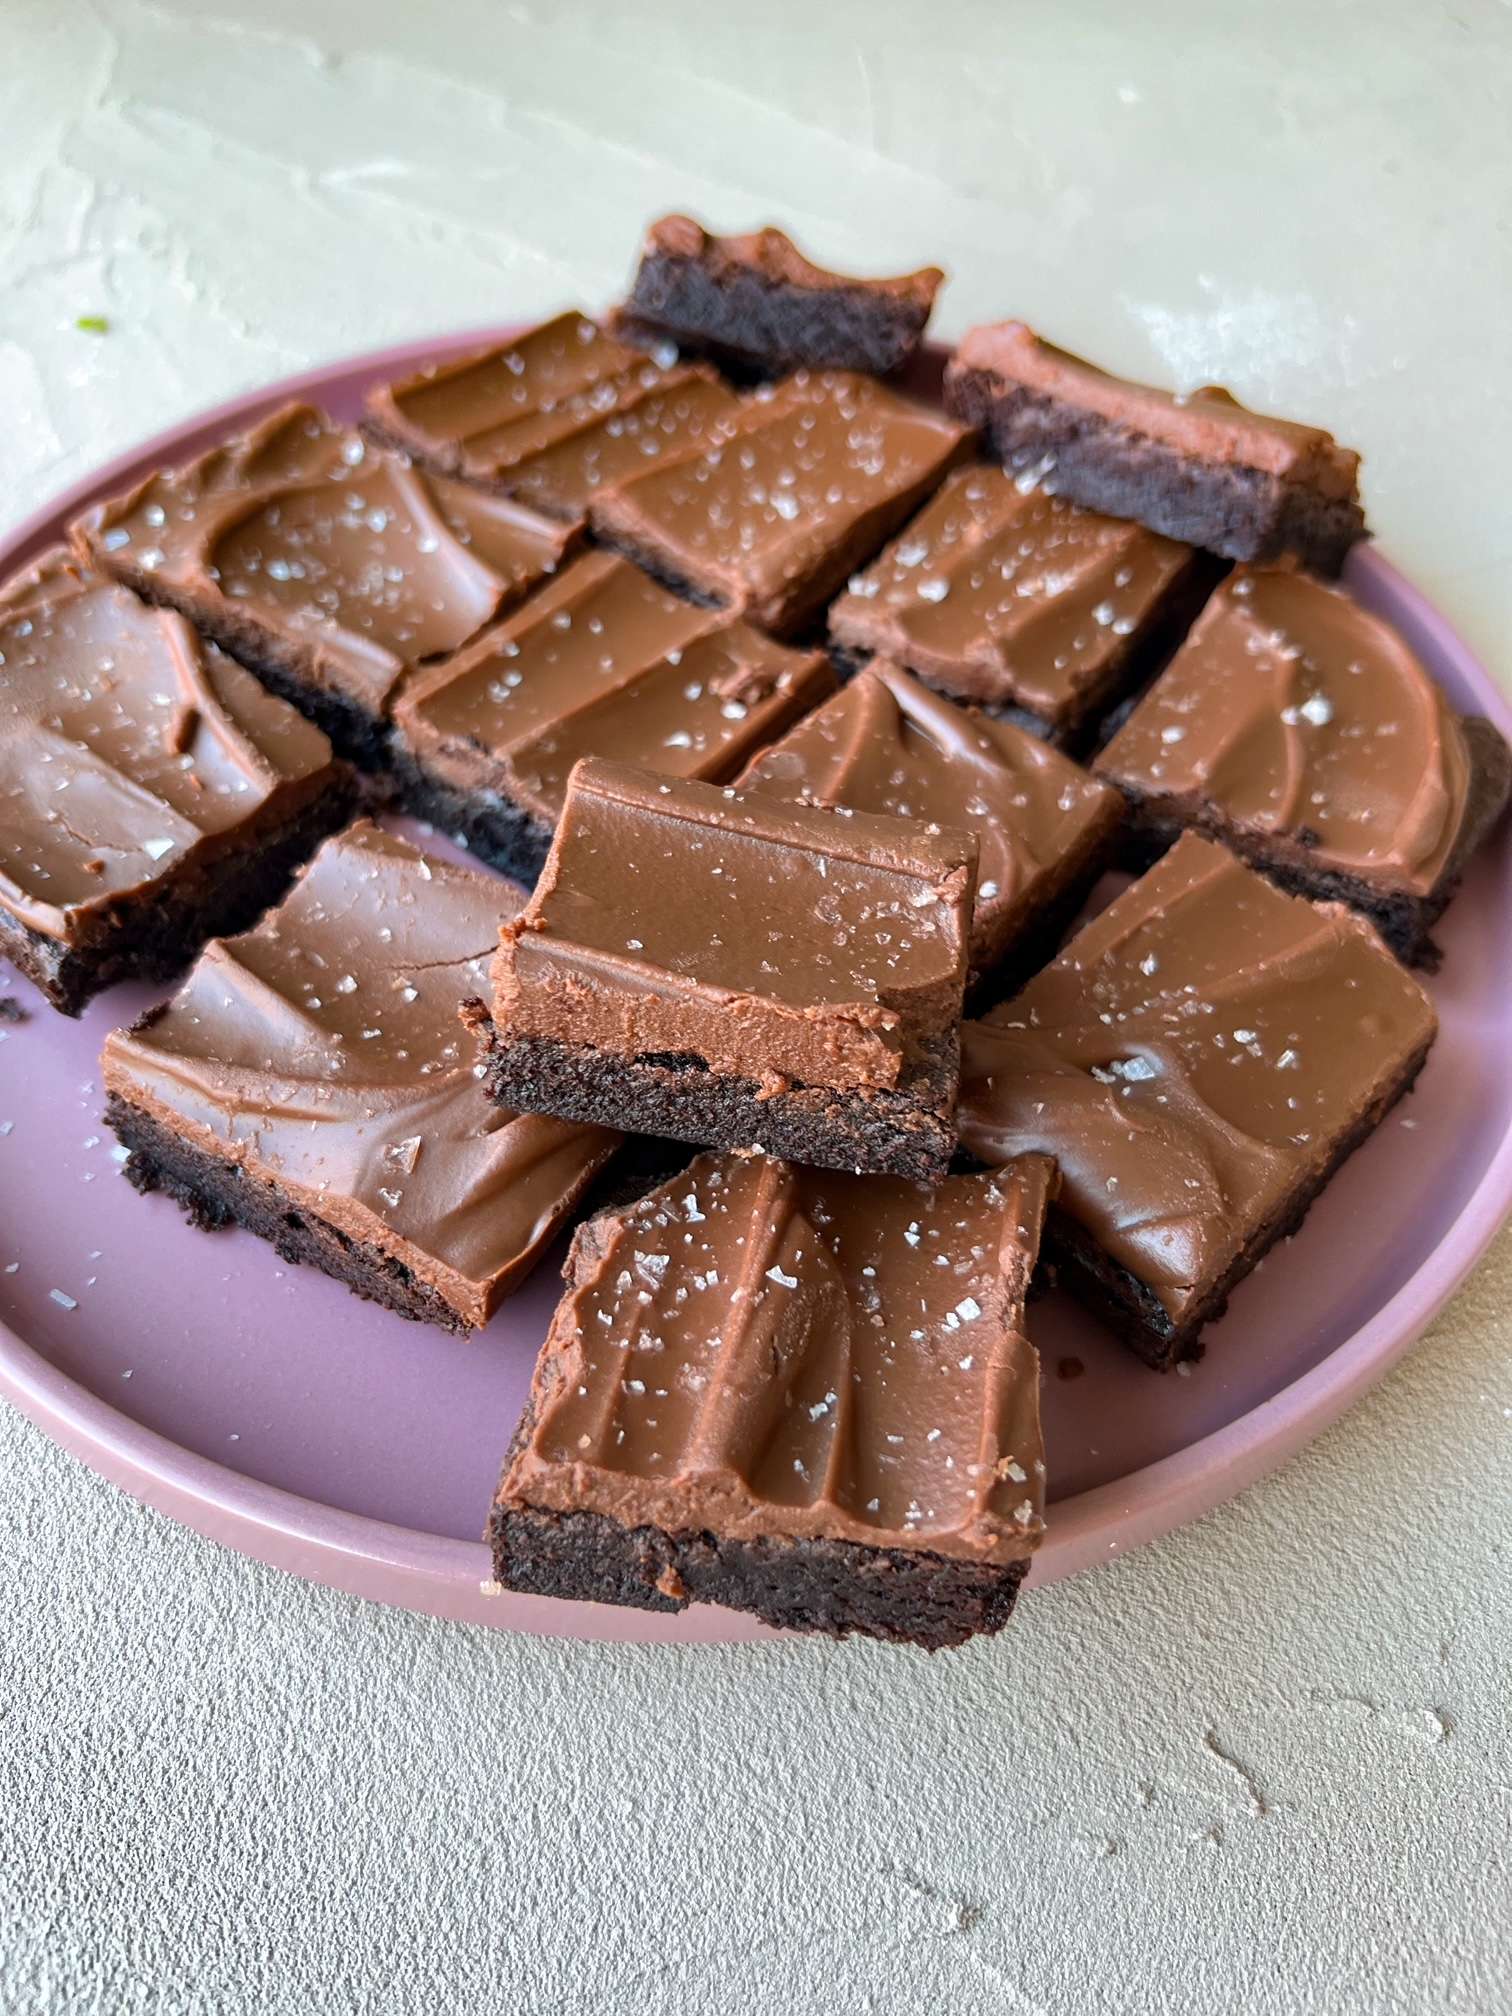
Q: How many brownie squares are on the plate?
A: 14